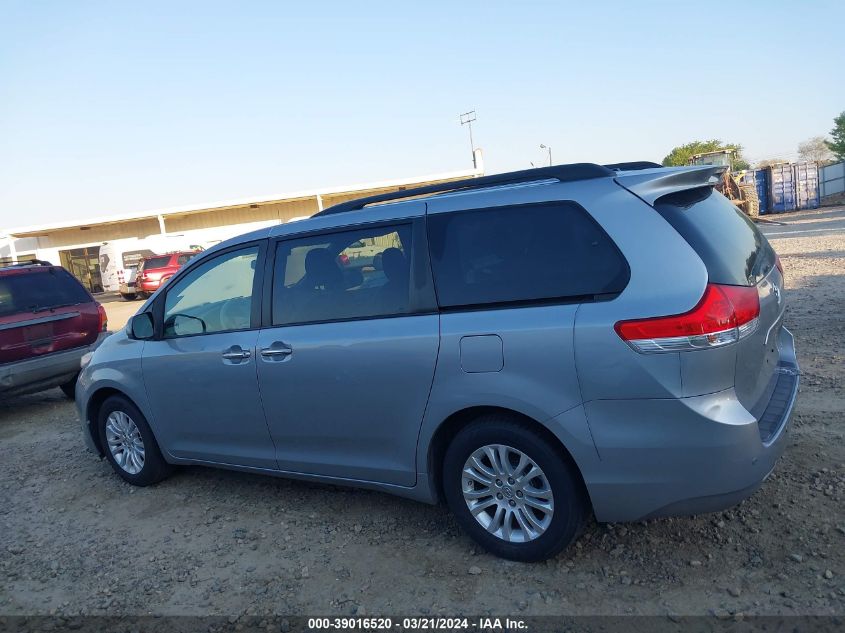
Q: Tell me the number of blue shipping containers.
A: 3